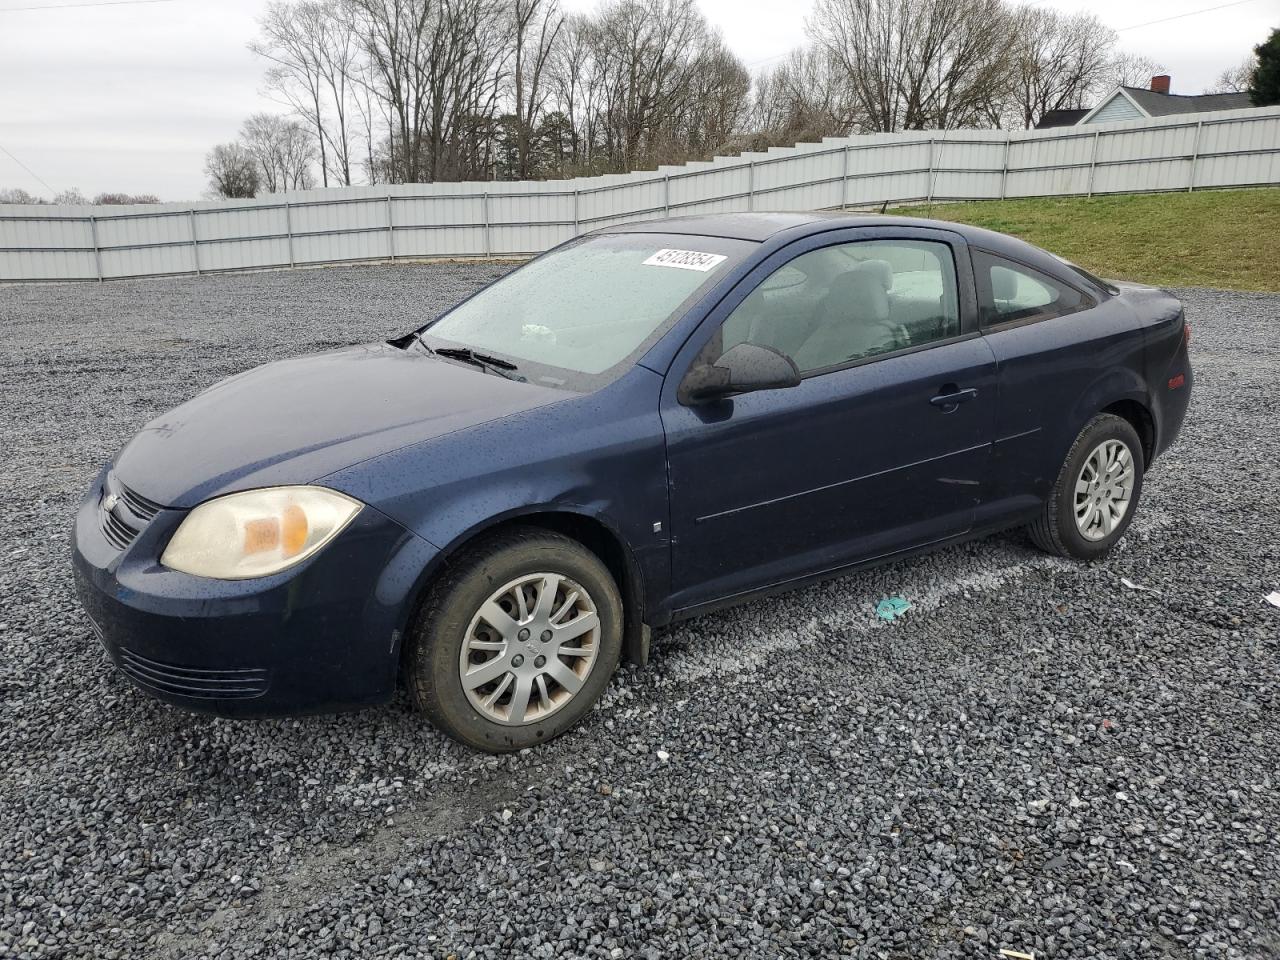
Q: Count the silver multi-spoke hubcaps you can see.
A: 2